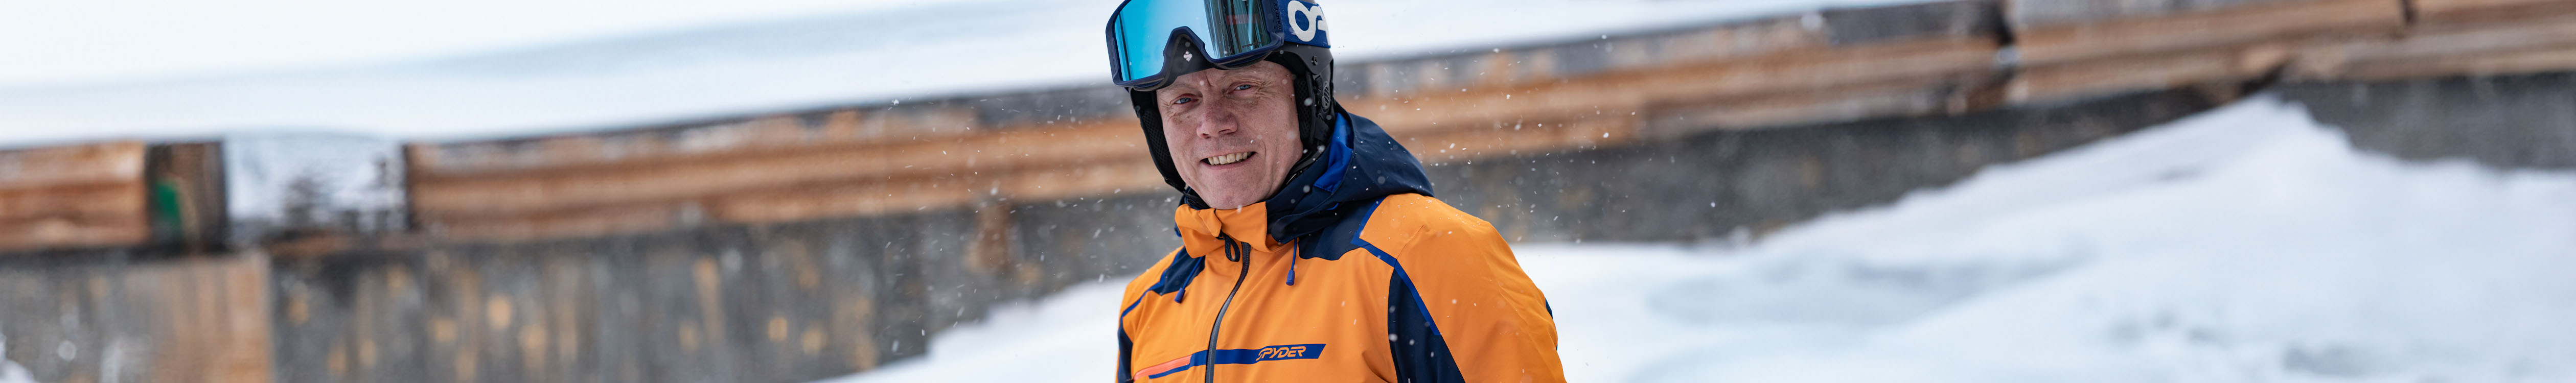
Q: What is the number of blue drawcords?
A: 2